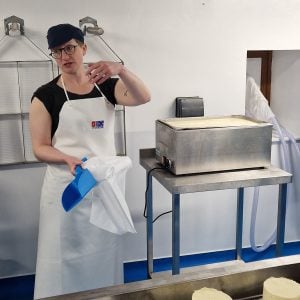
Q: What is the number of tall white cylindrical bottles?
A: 0